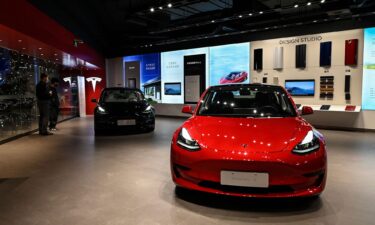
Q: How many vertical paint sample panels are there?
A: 5